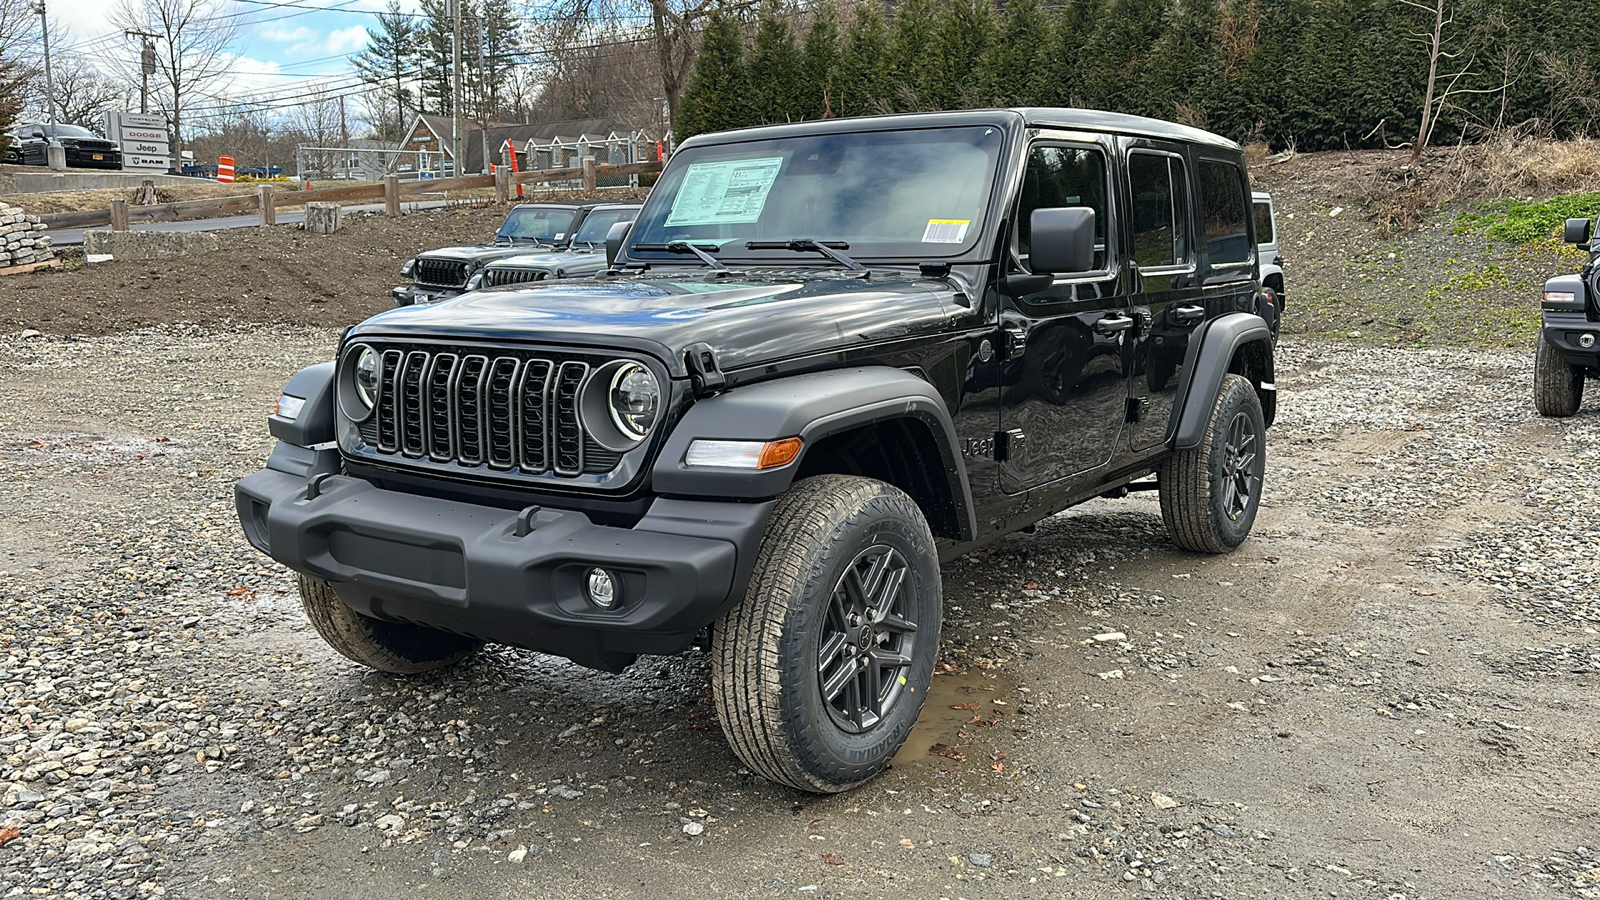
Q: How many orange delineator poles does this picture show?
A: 2